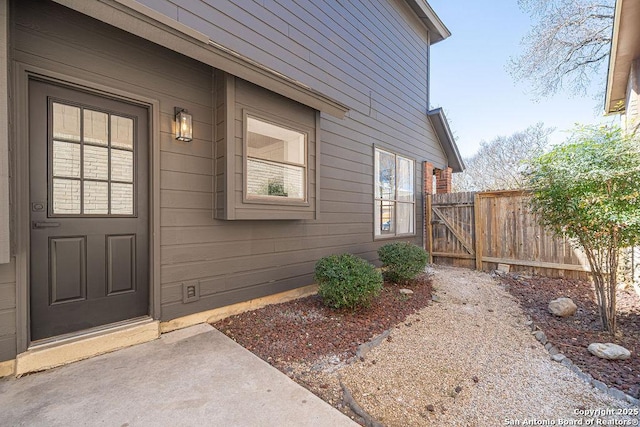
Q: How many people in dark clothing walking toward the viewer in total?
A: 0